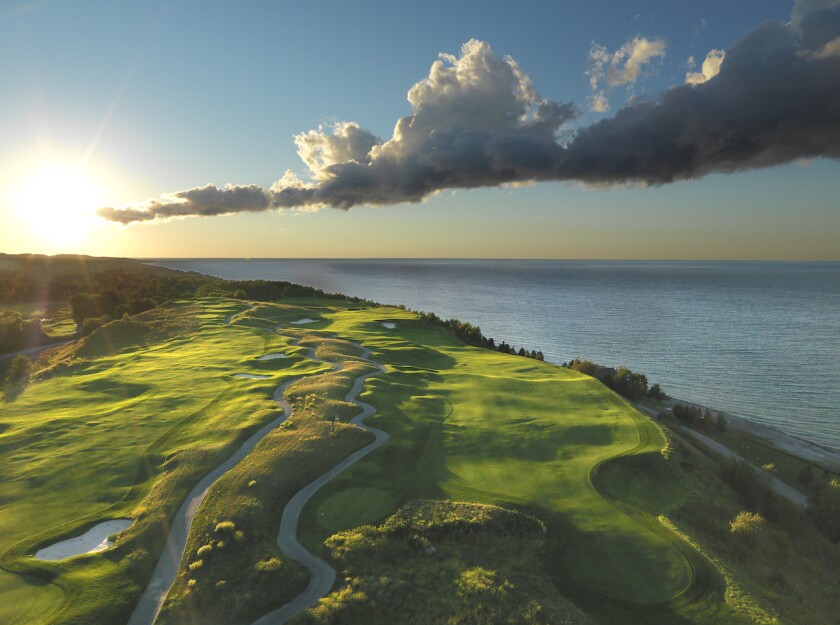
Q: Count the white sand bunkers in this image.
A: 5